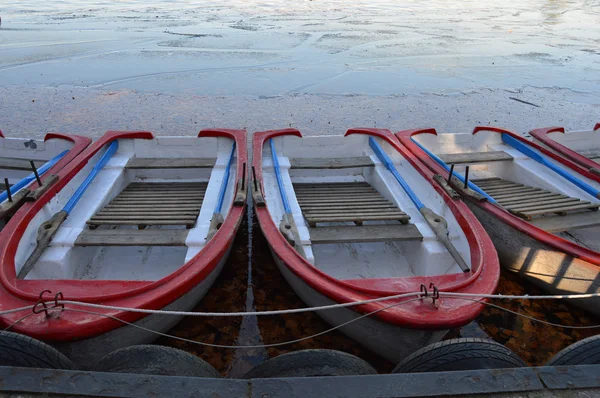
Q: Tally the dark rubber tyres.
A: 5